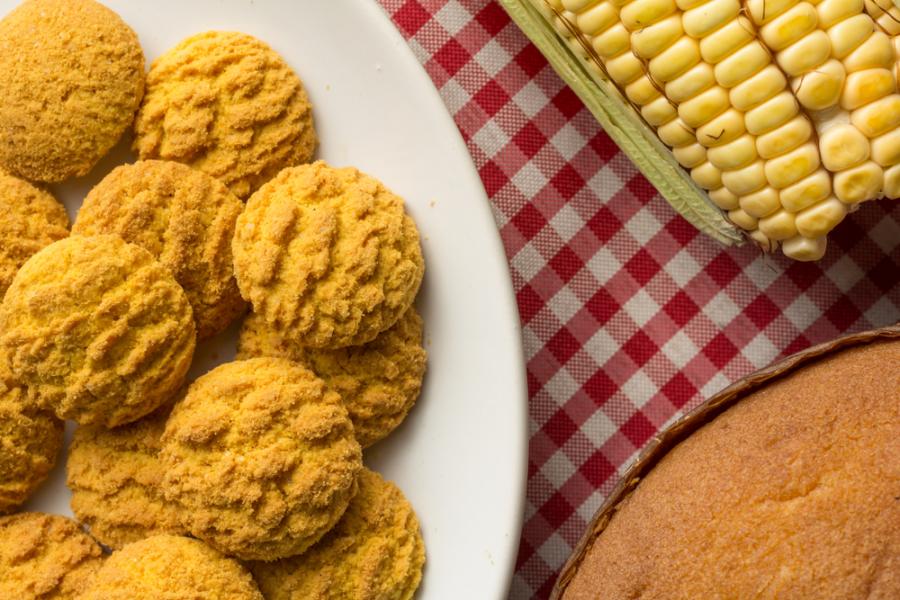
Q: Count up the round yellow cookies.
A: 13